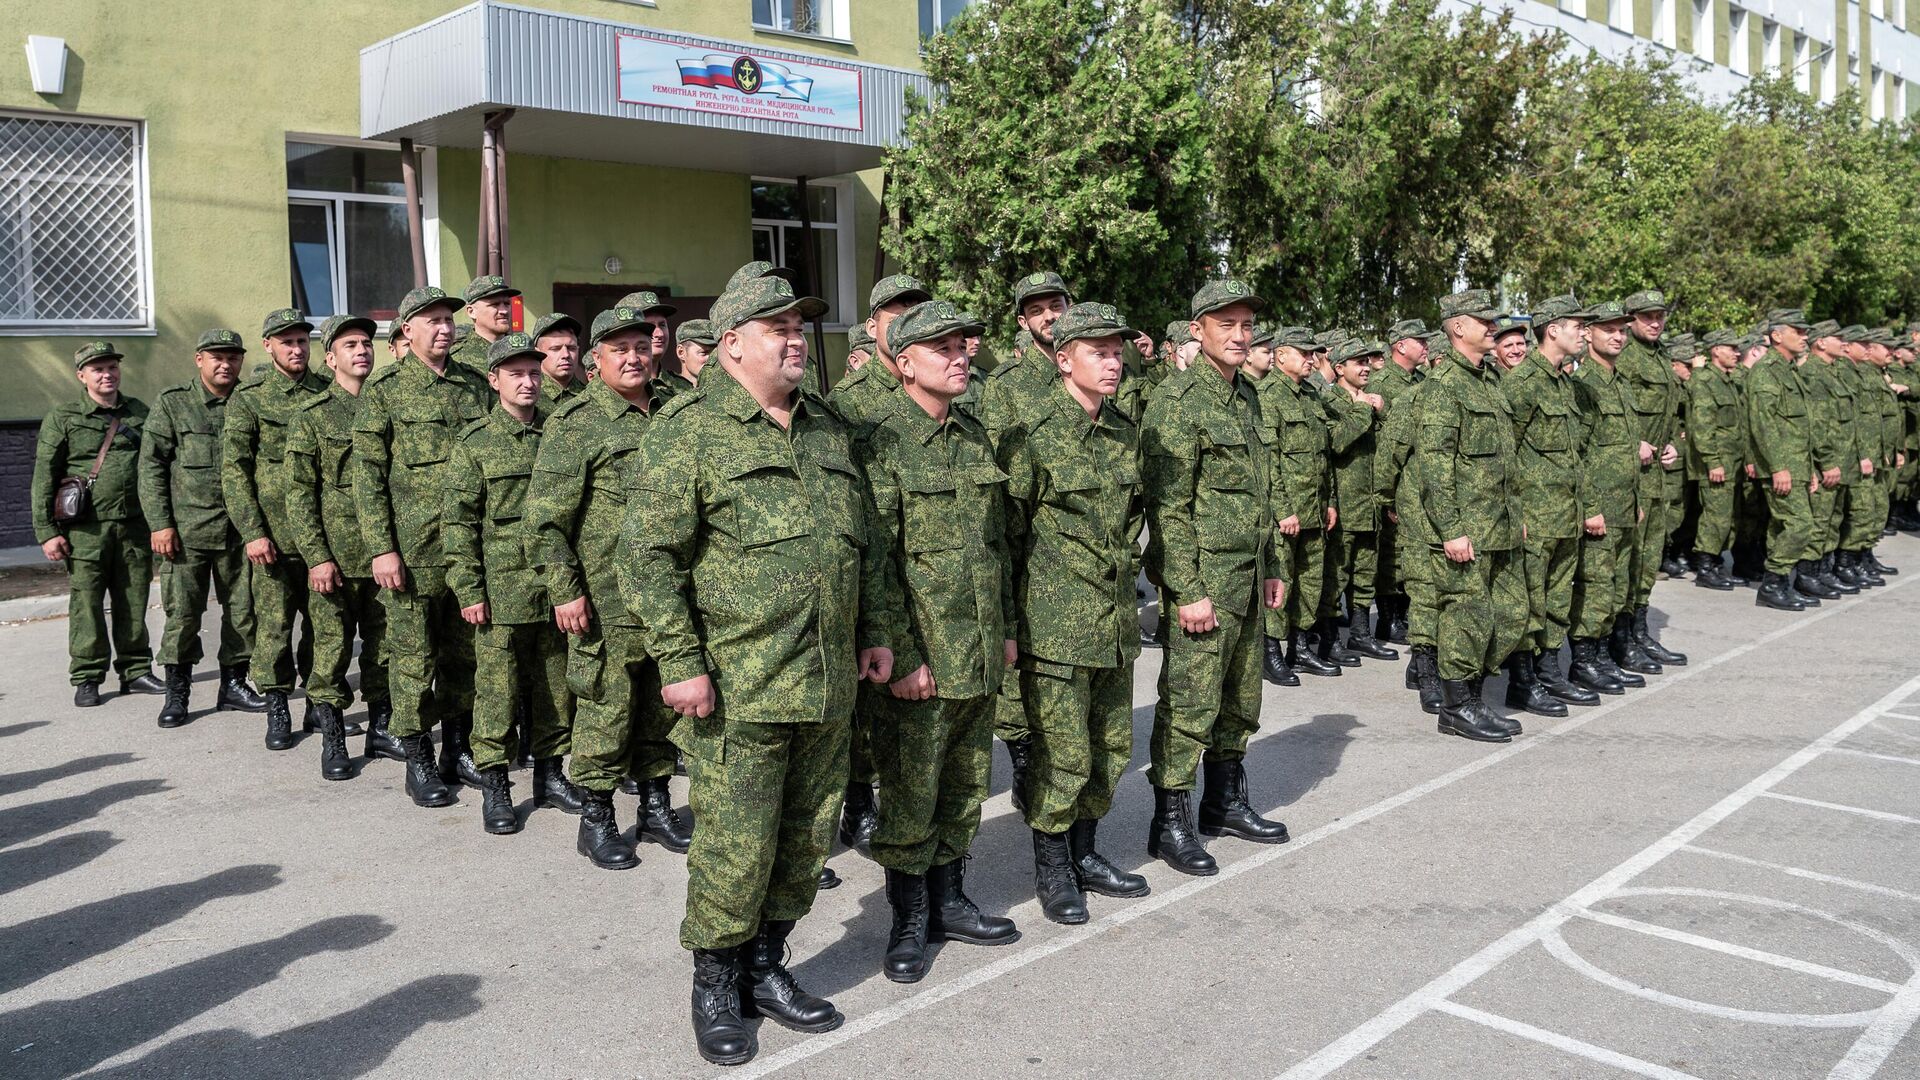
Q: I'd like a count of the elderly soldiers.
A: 0